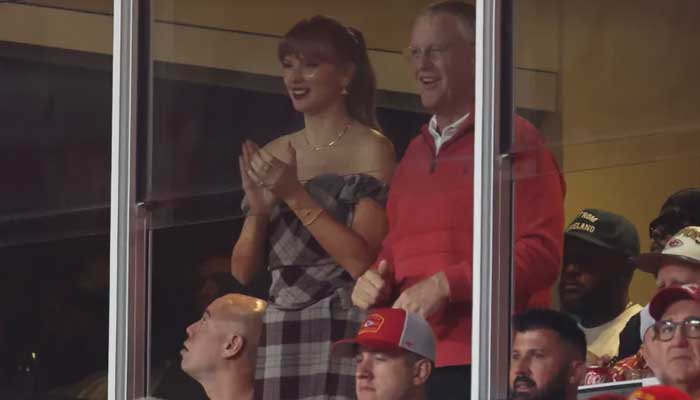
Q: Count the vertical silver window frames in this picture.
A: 2